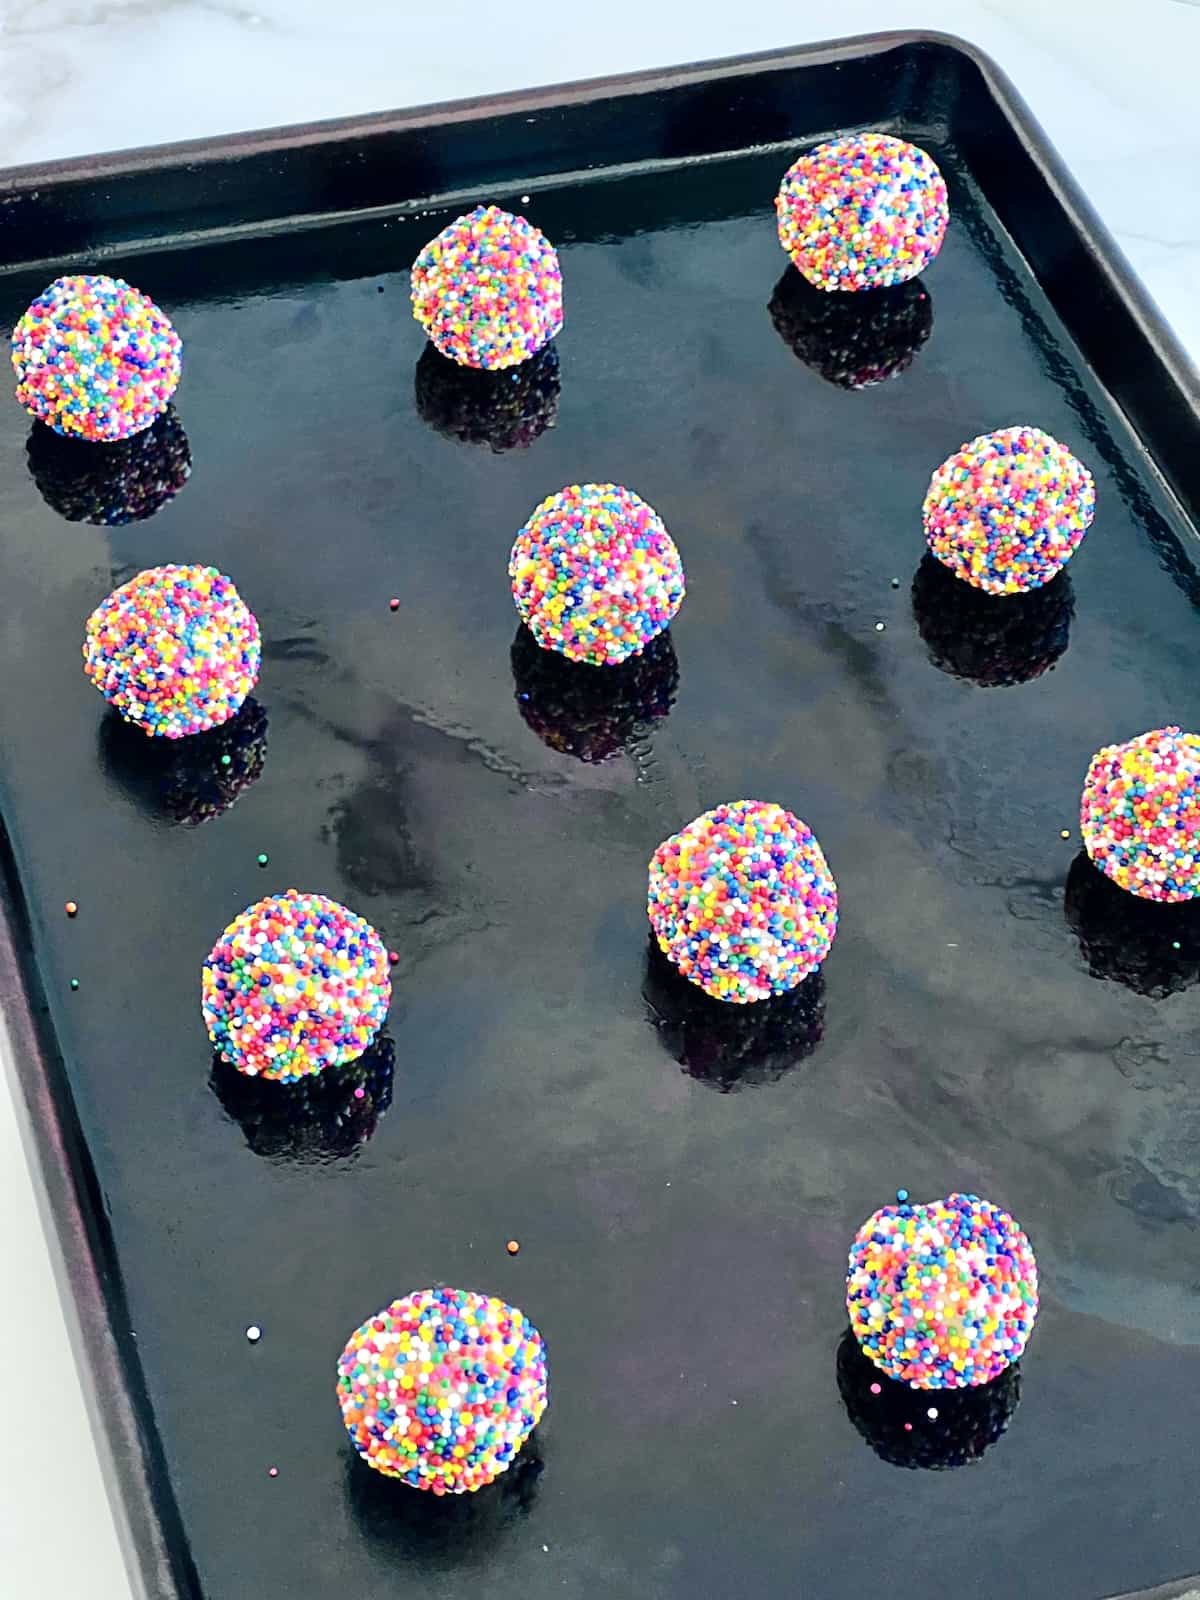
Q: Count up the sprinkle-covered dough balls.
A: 11